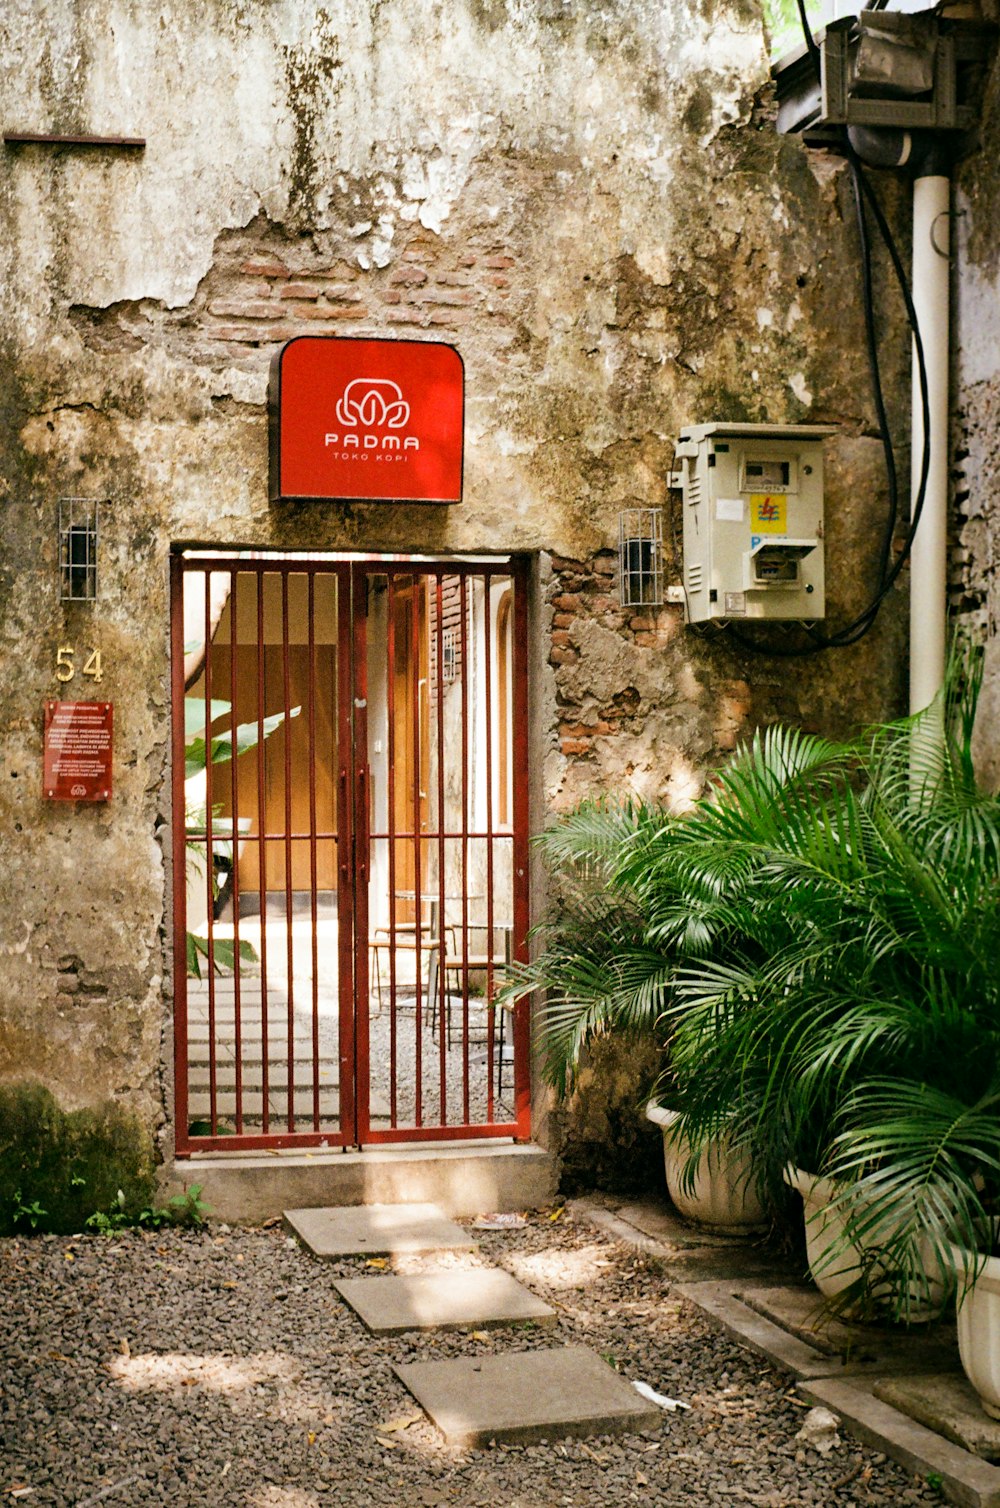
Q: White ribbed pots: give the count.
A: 3